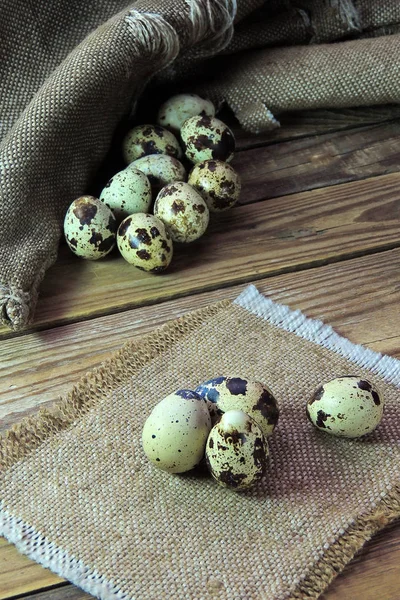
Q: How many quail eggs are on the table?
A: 13